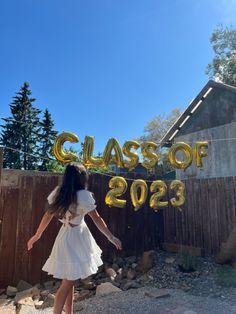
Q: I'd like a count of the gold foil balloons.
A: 11